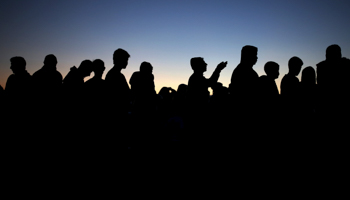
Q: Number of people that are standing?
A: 12